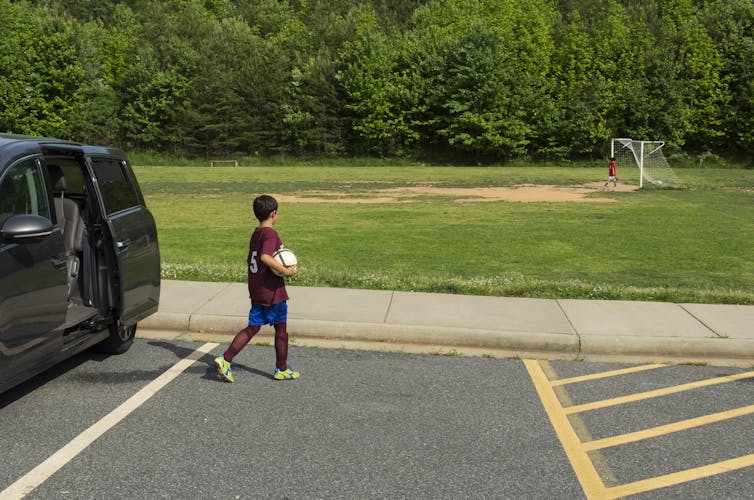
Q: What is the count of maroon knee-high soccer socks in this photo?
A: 2